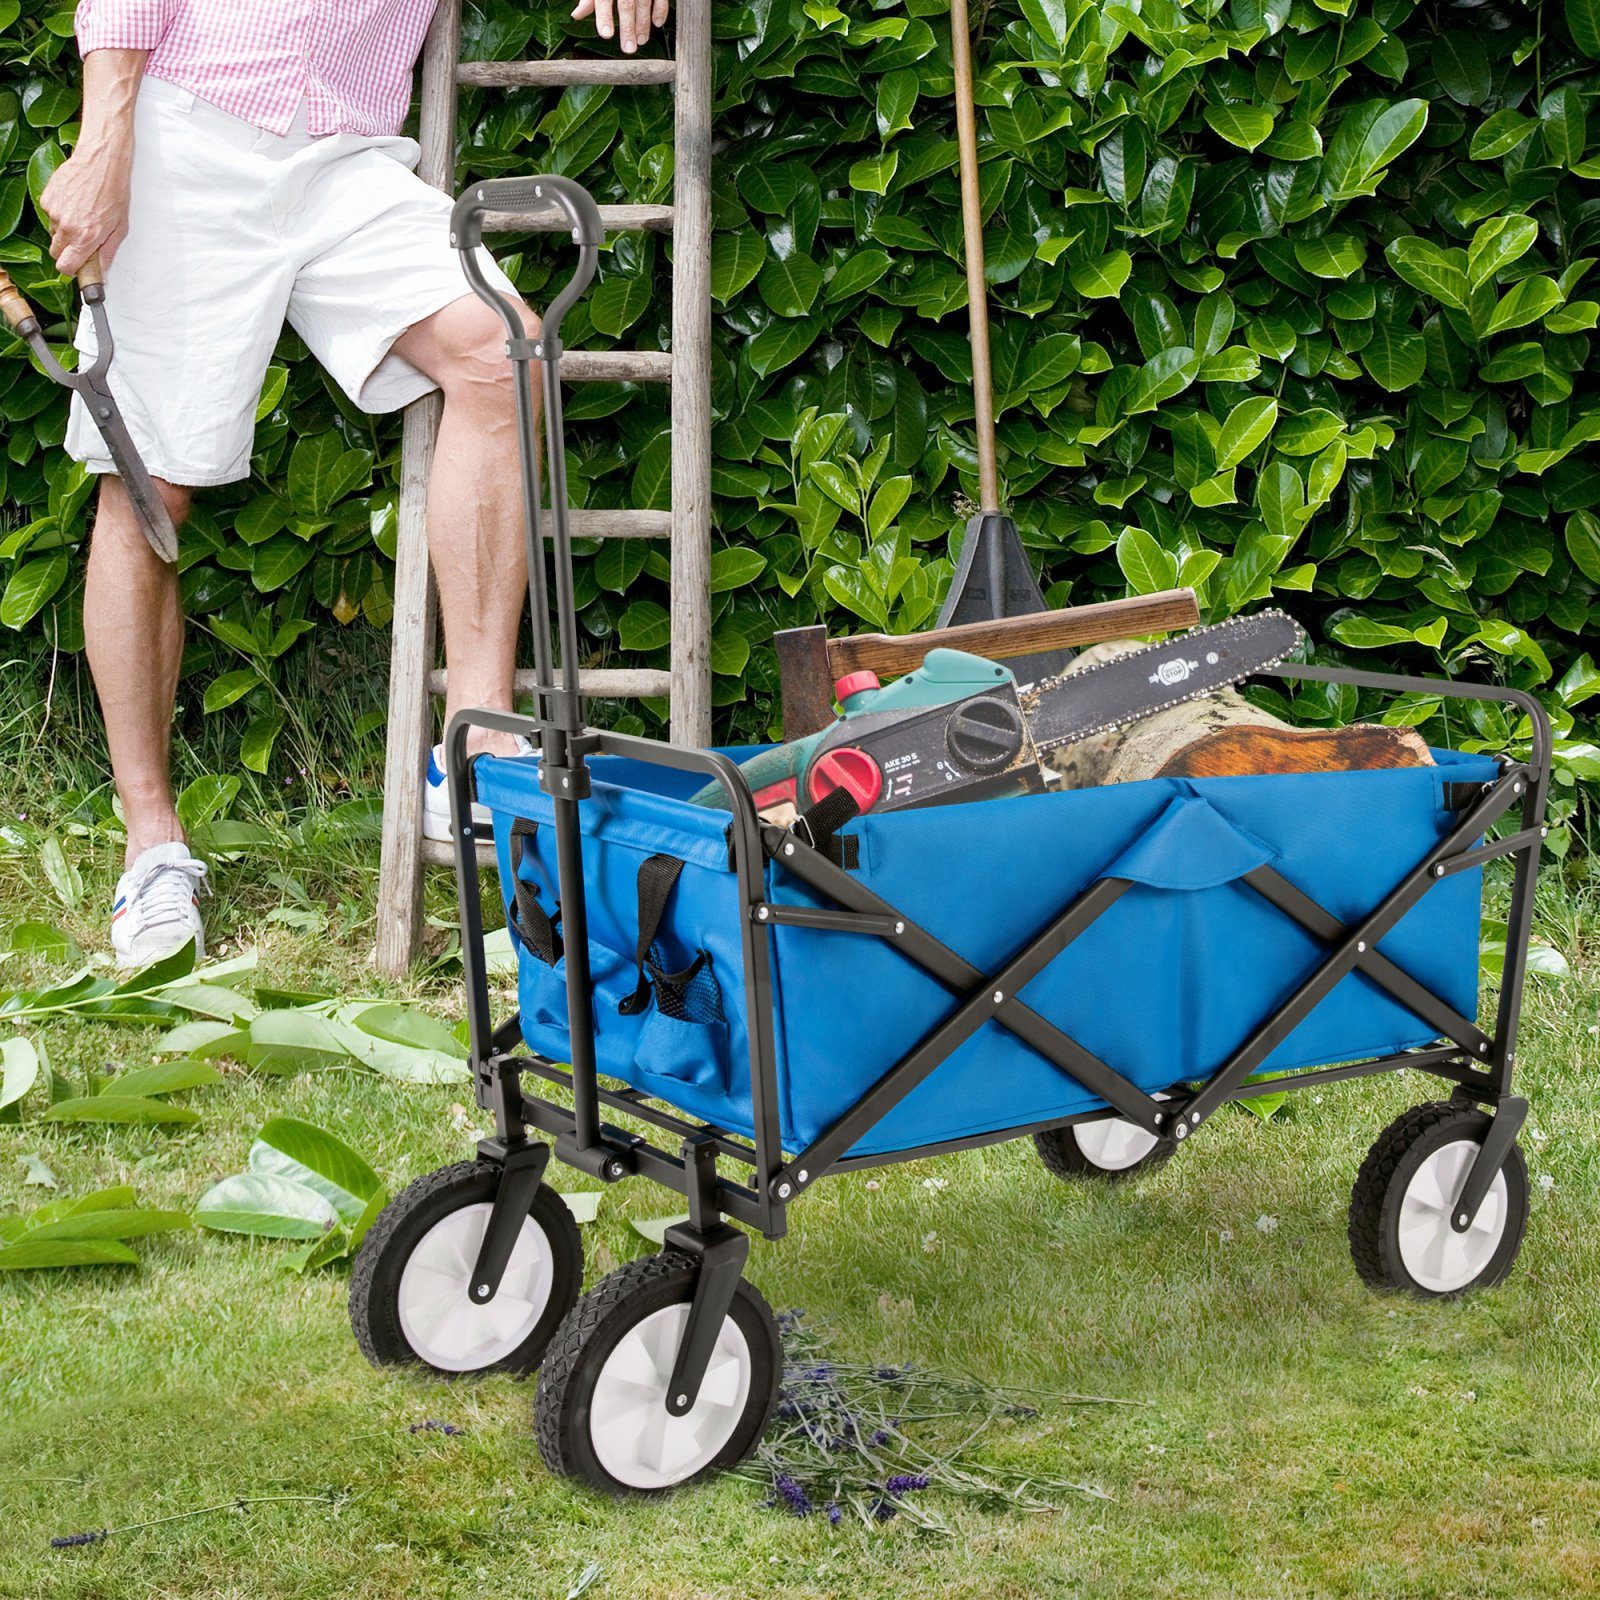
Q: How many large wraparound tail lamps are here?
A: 0